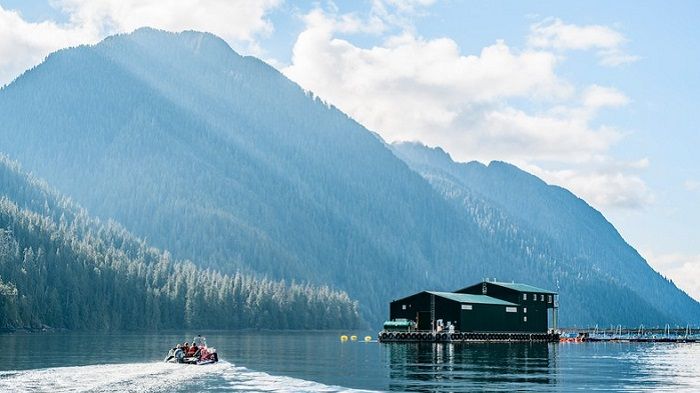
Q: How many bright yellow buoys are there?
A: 3